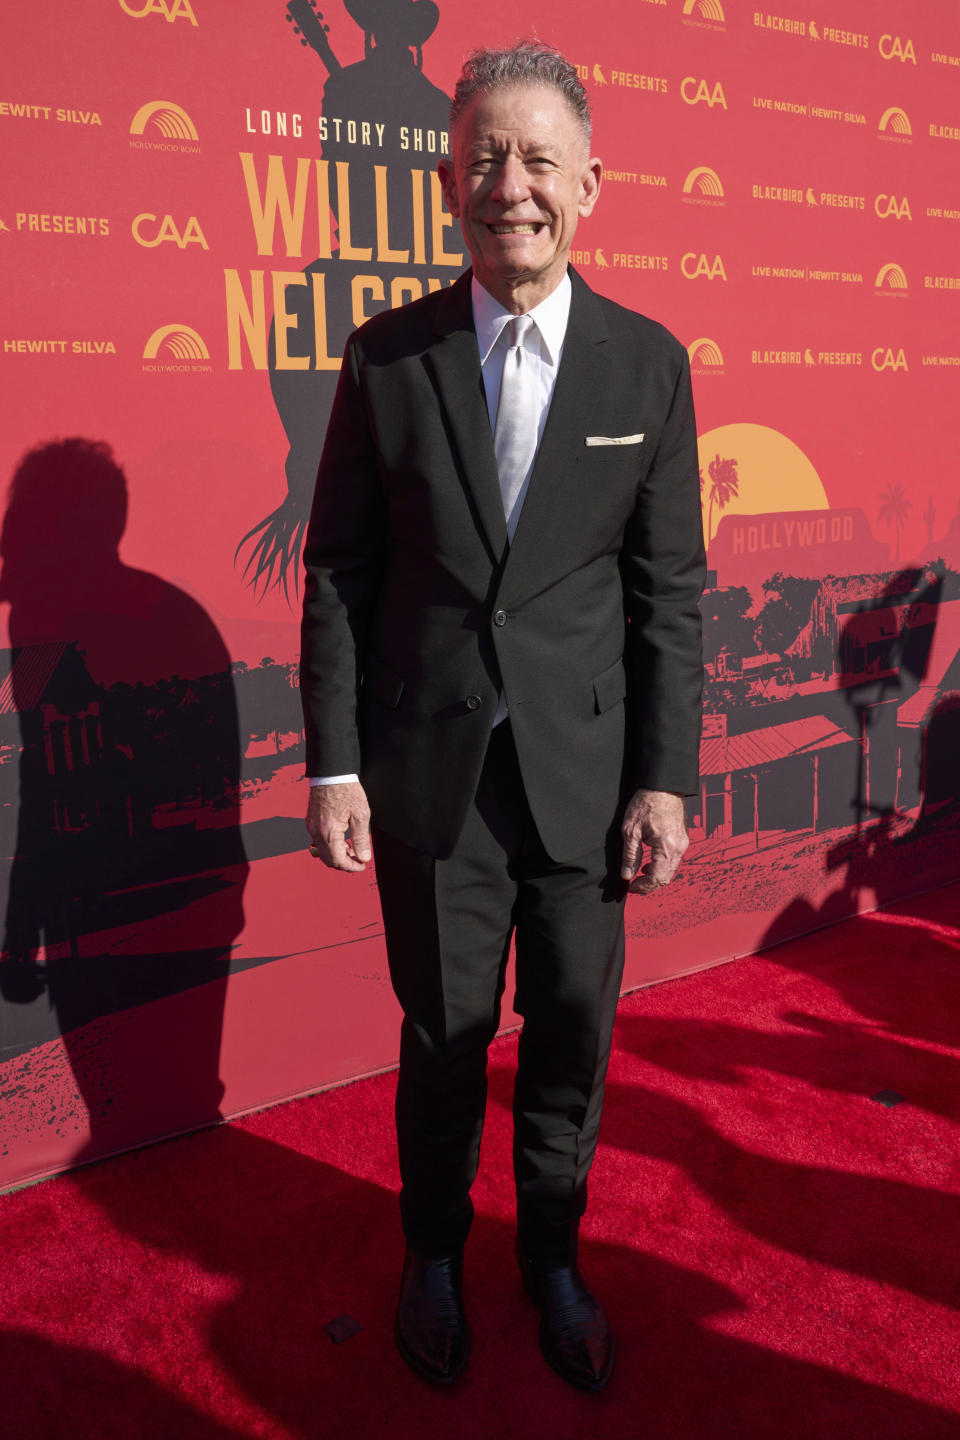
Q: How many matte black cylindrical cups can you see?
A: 0